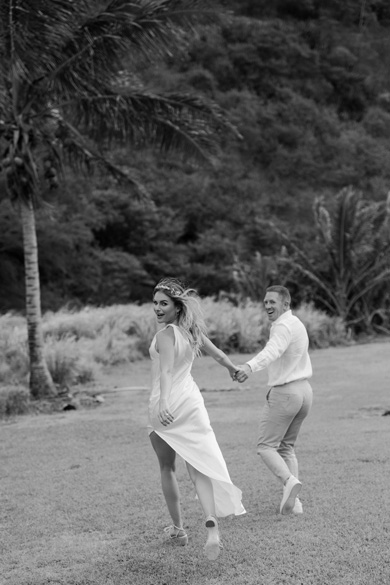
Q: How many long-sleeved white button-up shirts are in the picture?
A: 1